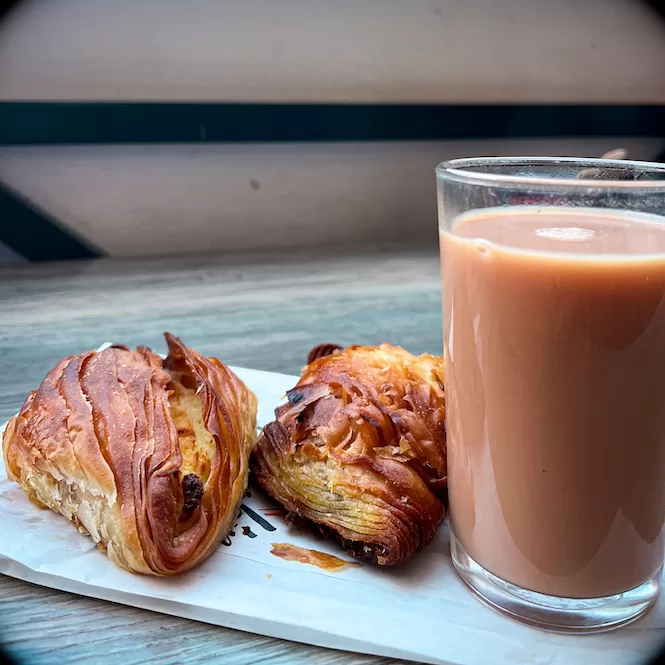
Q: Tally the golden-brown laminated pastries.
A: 2